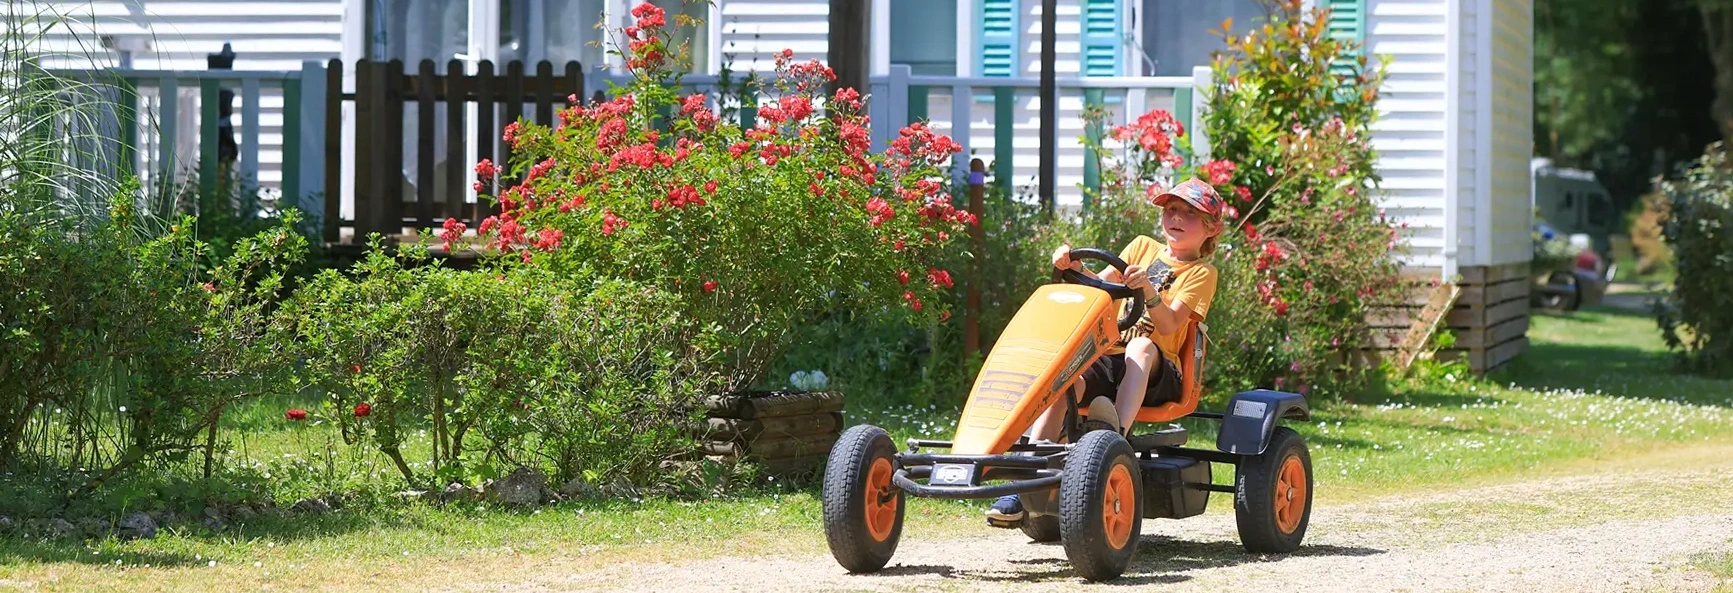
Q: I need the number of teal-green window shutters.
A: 3